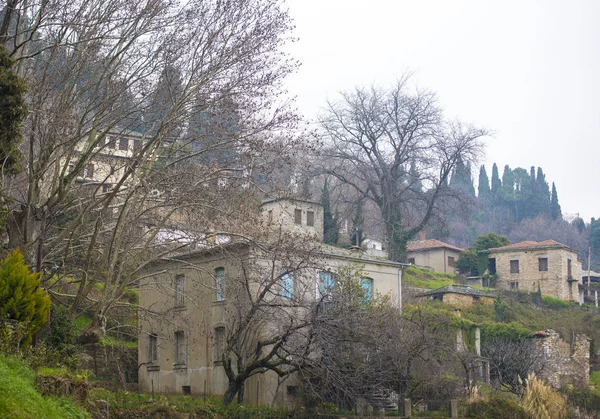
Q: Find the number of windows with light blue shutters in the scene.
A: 4